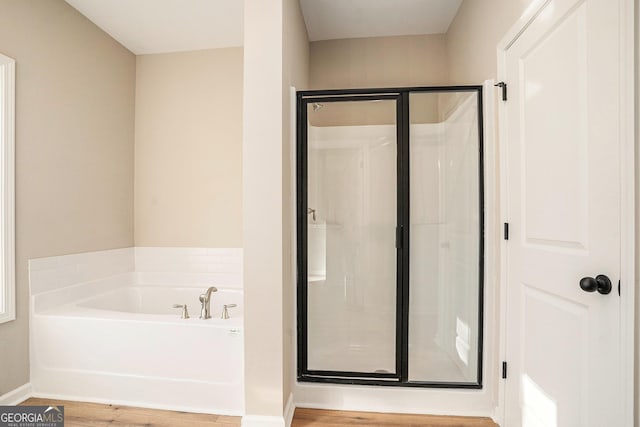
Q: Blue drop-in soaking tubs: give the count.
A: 0